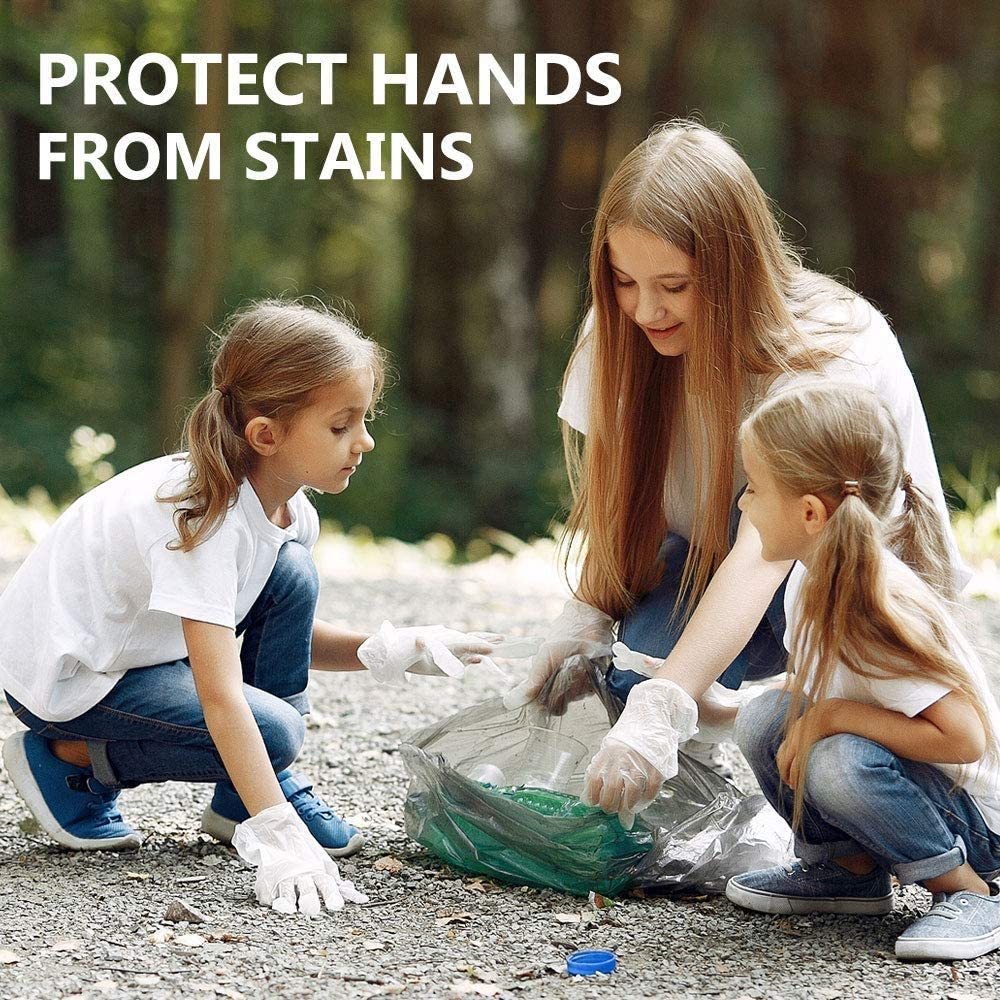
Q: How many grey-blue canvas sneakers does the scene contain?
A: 2